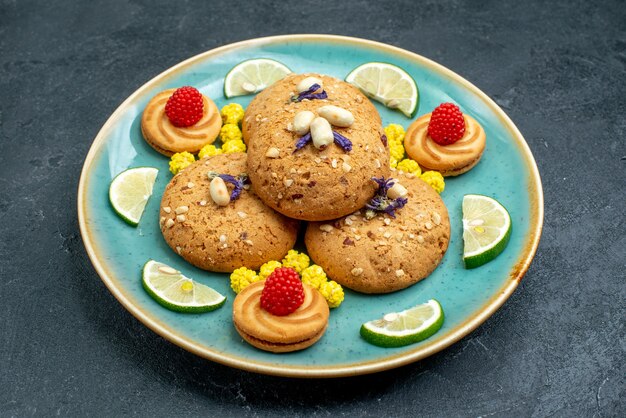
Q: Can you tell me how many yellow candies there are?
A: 15